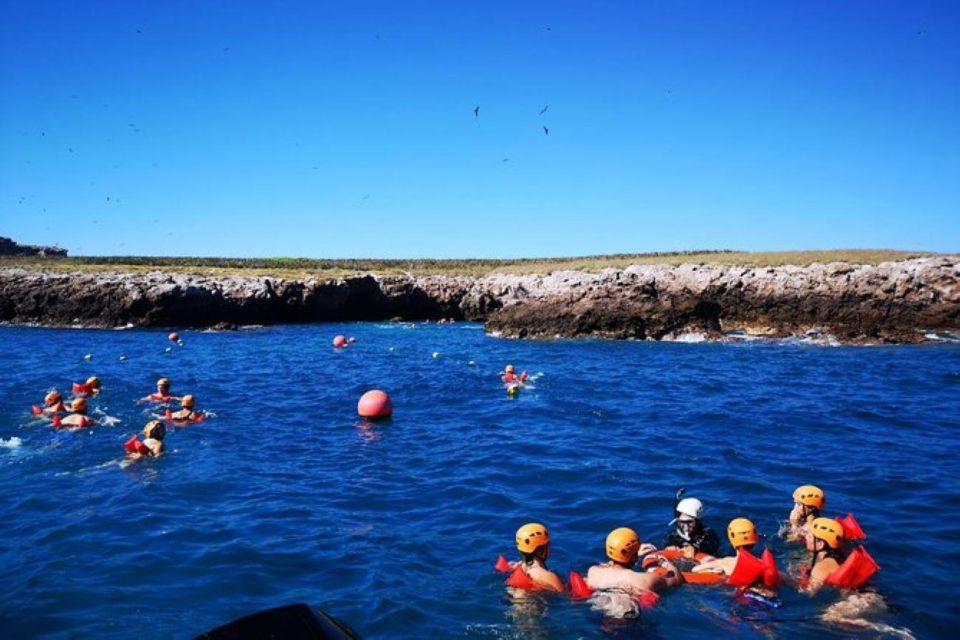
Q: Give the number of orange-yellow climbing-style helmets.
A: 12